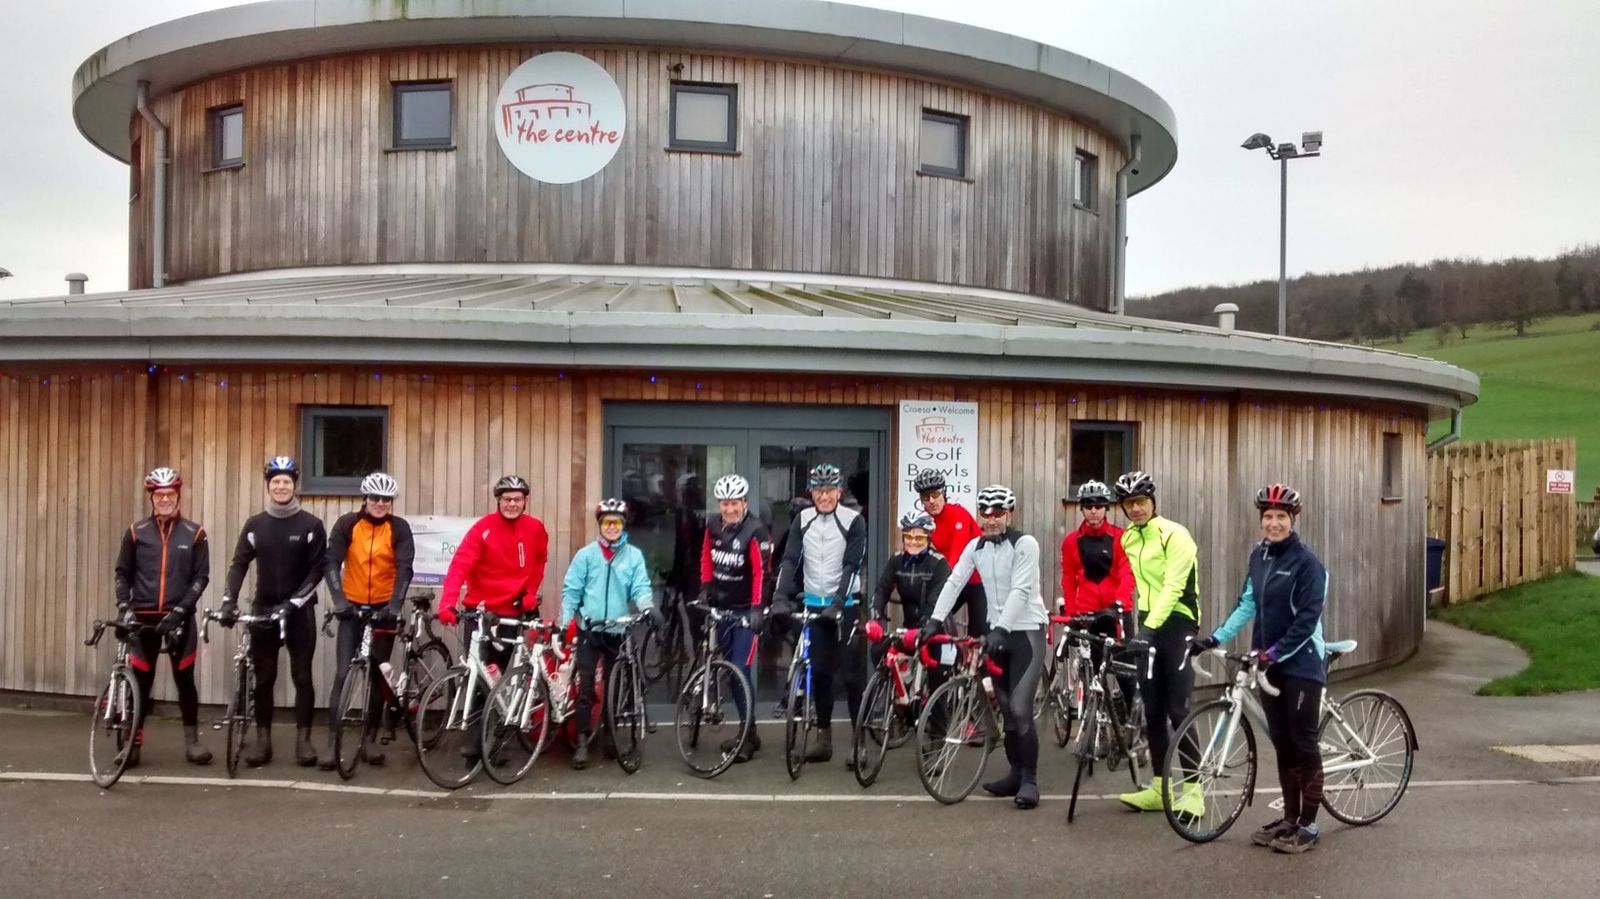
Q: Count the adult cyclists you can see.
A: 13